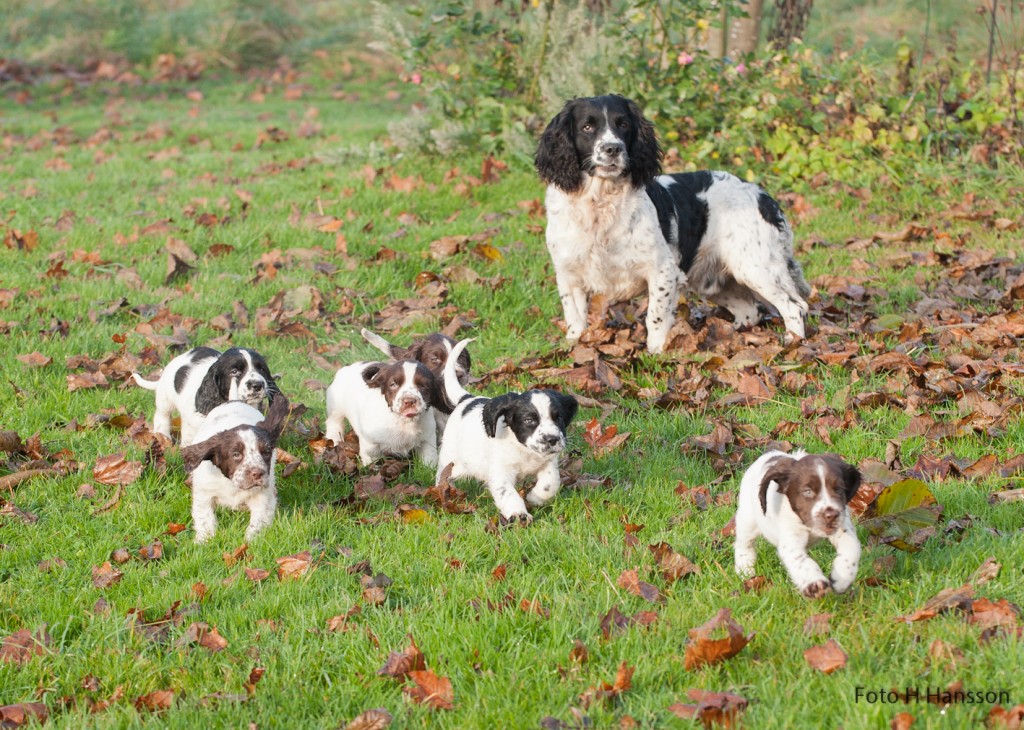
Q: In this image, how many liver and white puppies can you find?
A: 4